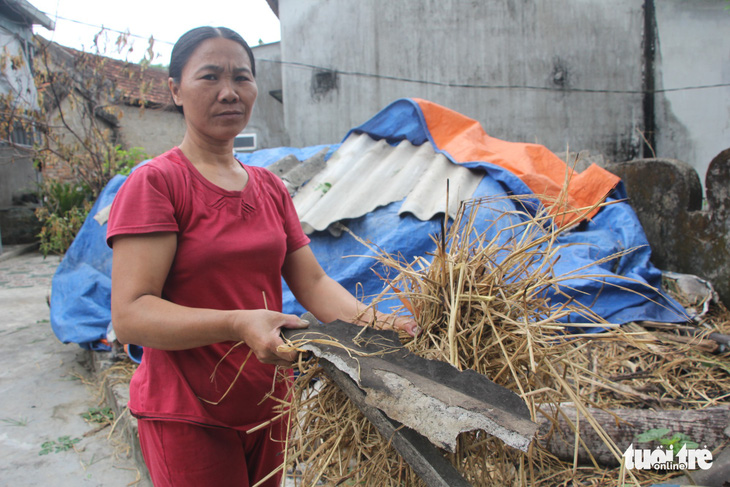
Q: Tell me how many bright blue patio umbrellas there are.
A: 0